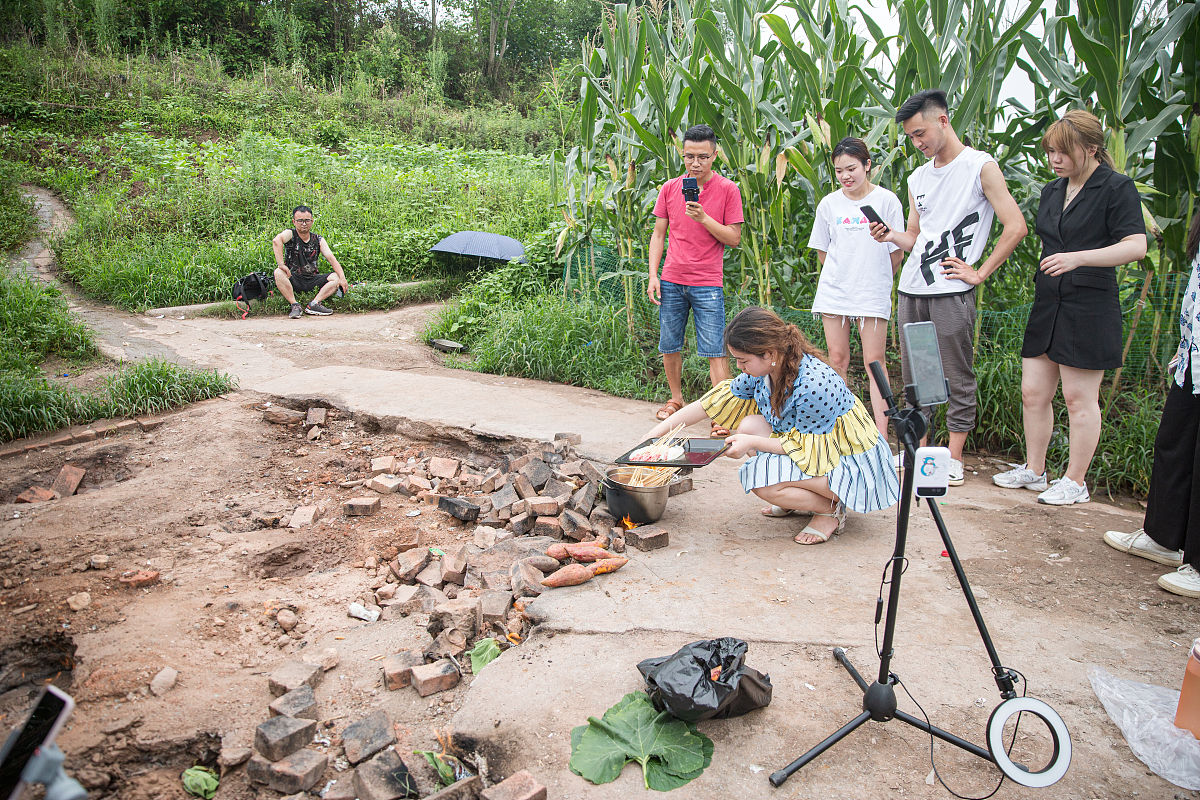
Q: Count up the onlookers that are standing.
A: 5